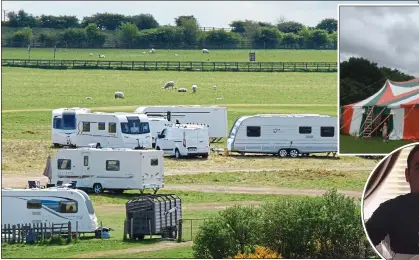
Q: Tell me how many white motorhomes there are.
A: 6